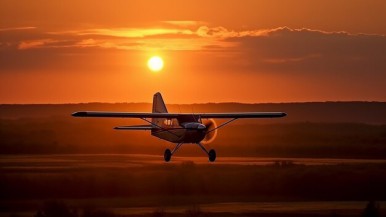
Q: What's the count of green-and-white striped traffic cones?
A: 0